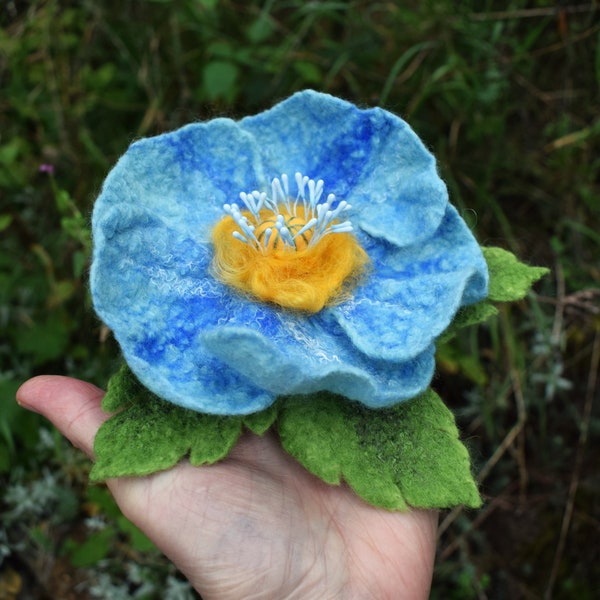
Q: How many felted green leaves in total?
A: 3